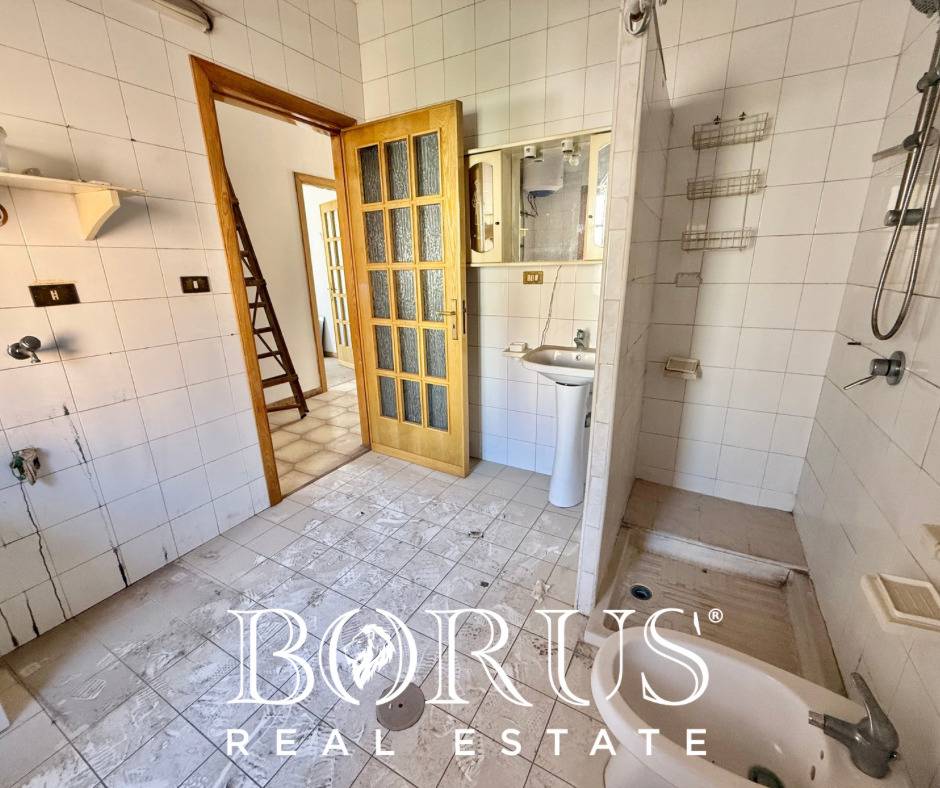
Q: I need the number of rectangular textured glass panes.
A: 15